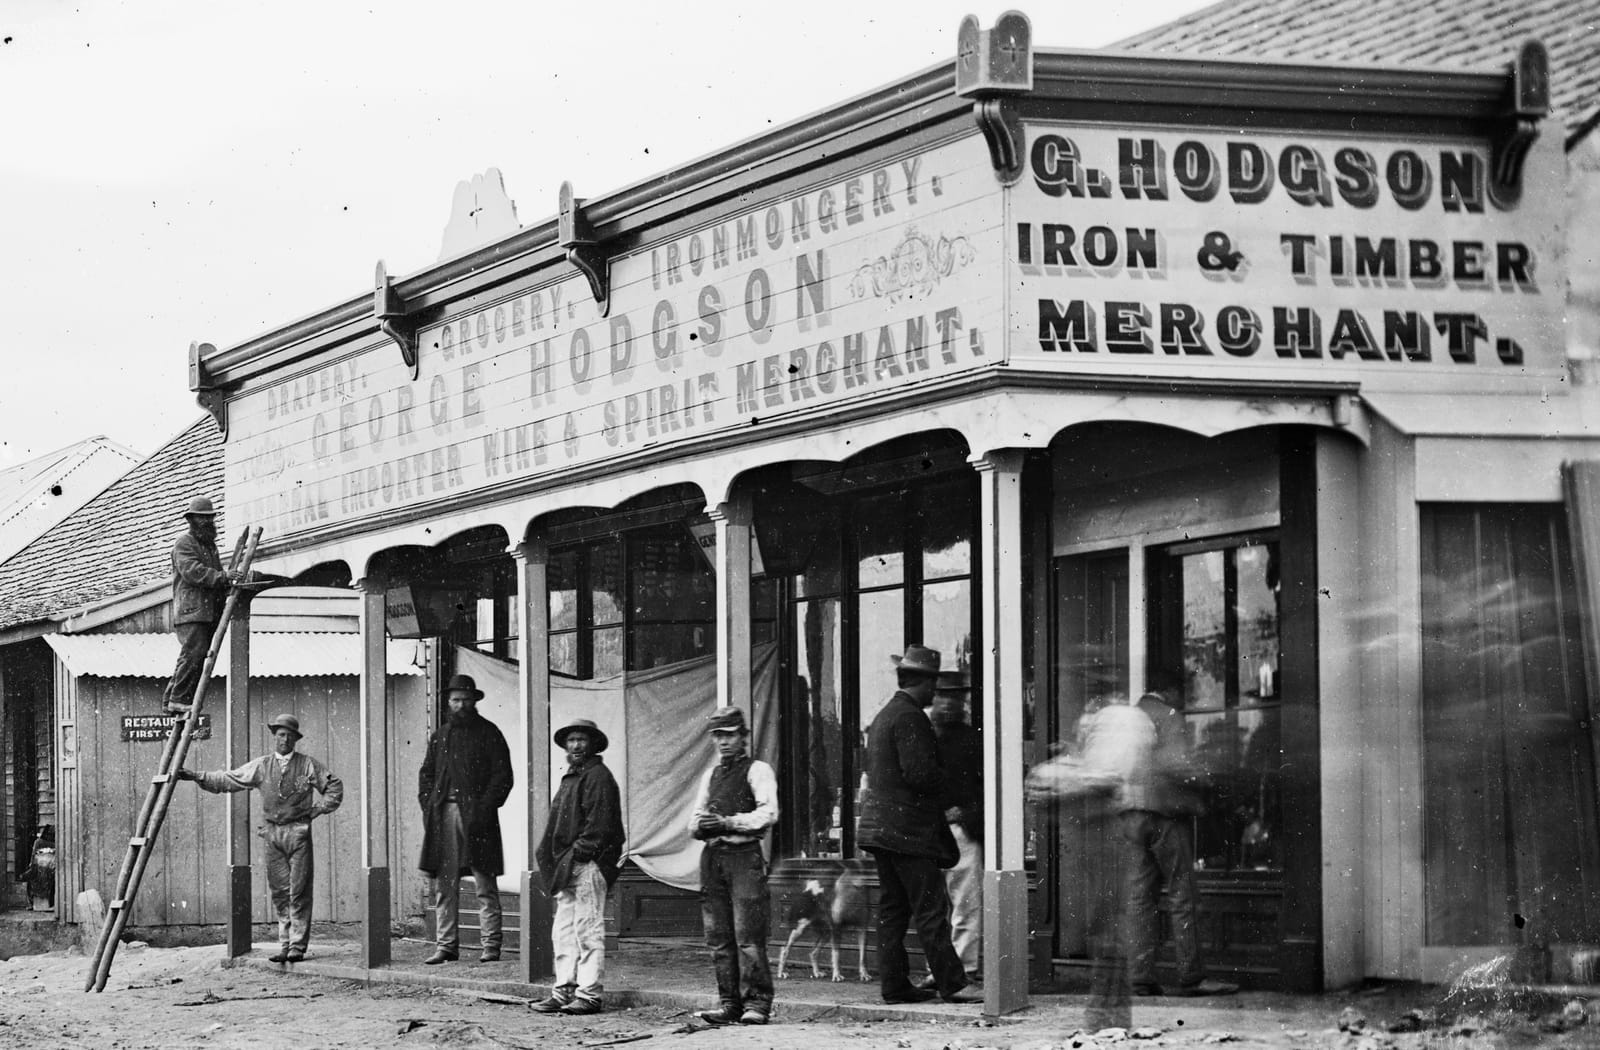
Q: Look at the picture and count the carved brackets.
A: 5